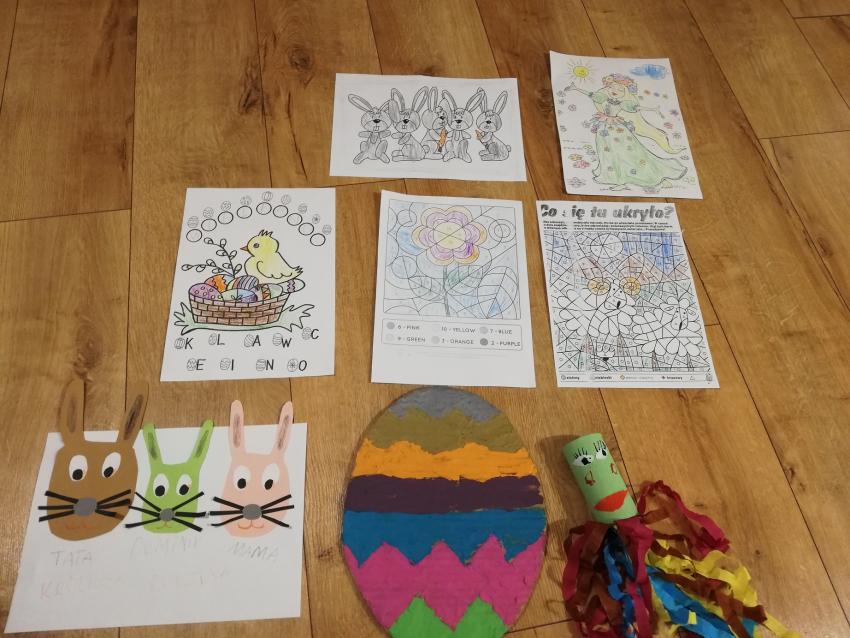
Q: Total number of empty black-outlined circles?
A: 9